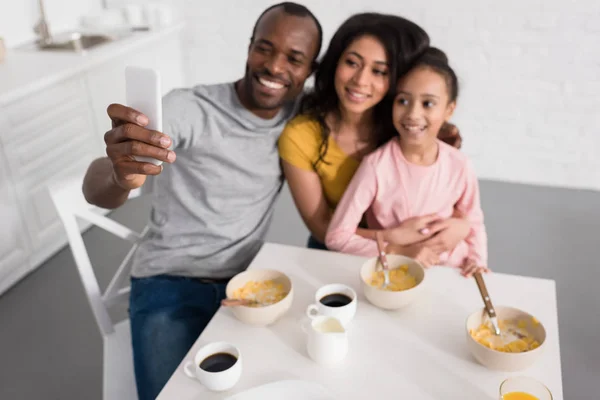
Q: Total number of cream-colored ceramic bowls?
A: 3